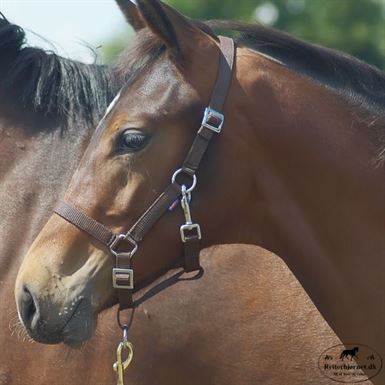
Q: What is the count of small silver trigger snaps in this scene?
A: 1